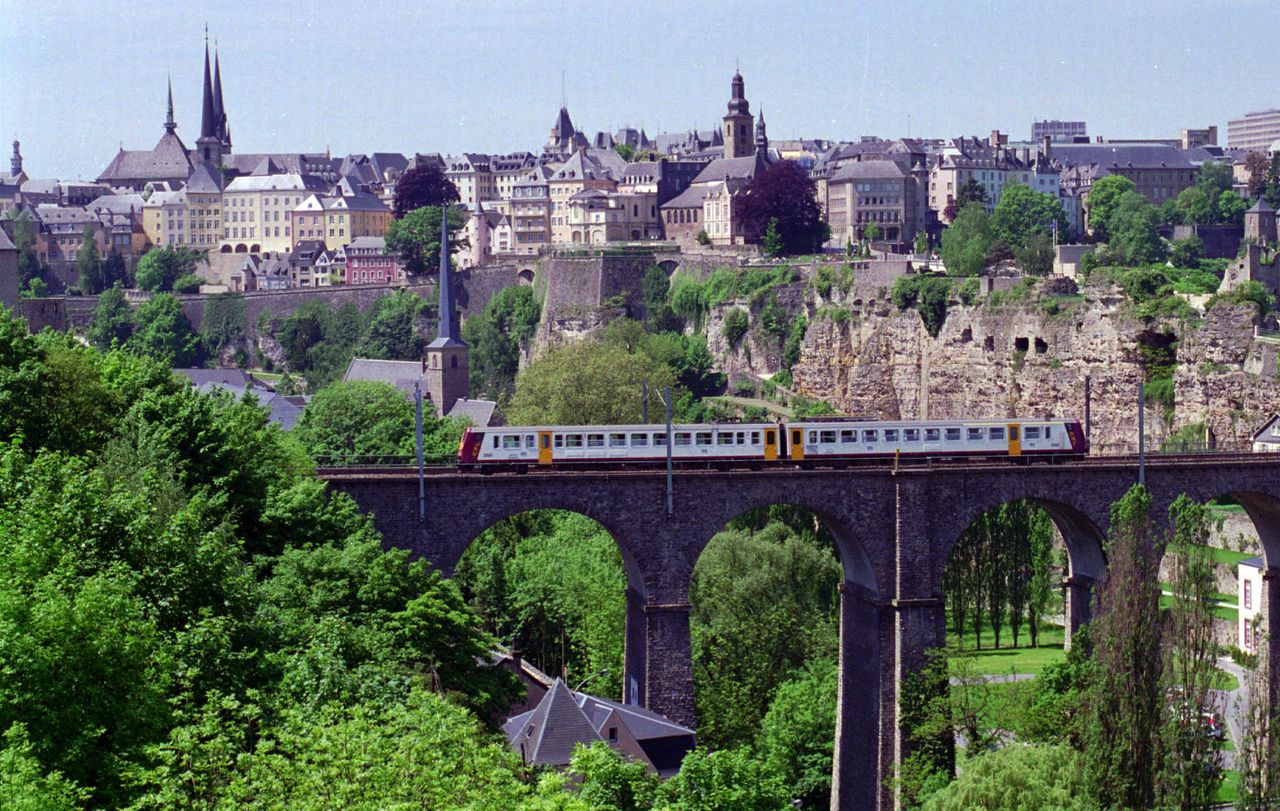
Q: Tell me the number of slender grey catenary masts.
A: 5